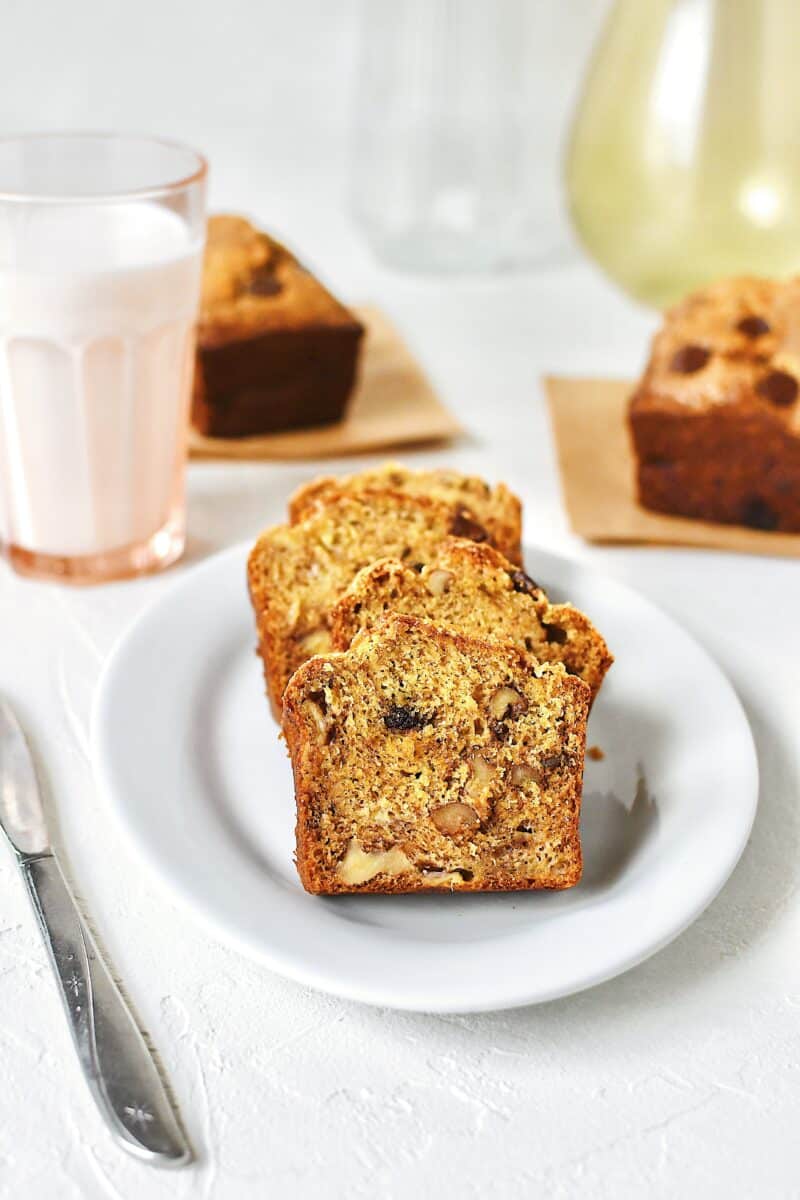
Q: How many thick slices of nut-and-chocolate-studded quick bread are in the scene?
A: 4